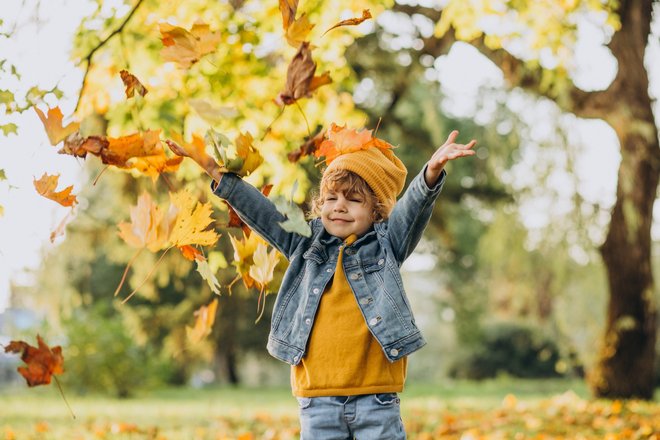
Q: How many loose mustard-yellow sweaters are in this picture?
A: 1